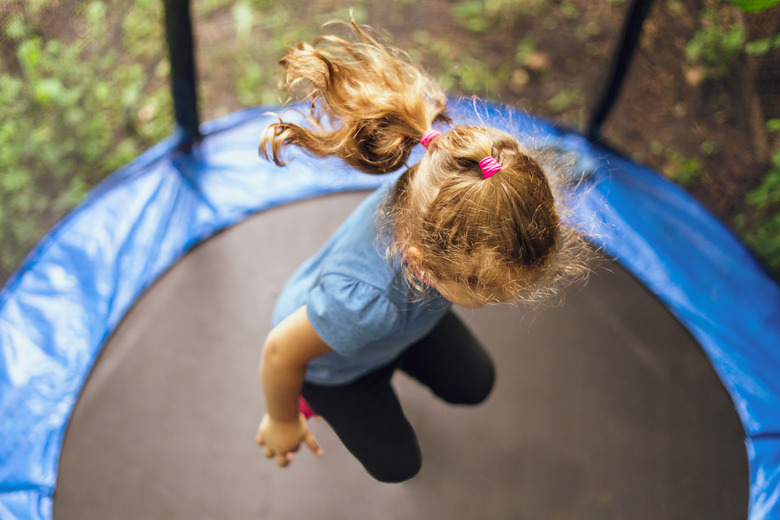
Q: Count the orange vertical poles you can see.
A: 0